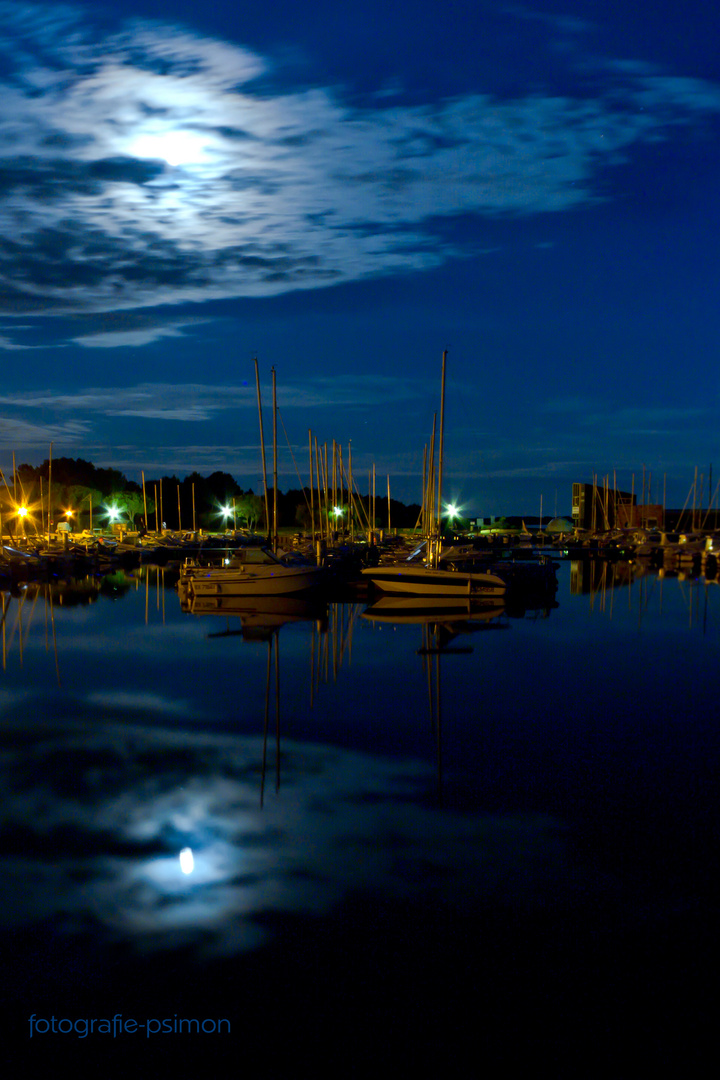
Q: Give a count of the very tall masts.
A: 3